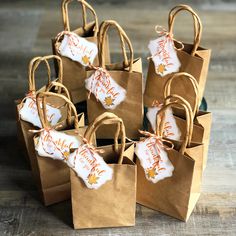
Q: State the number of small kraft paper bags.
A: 8